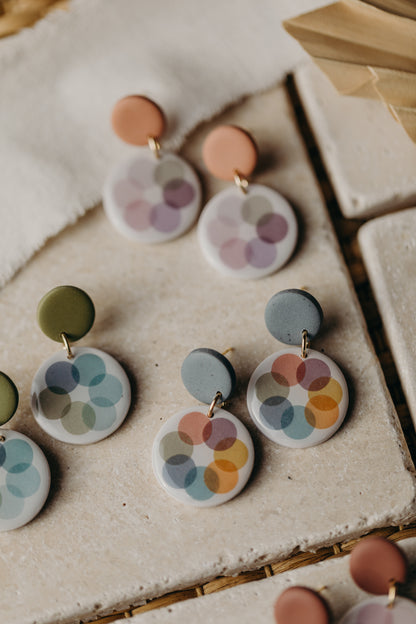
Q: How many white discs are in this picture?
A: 7